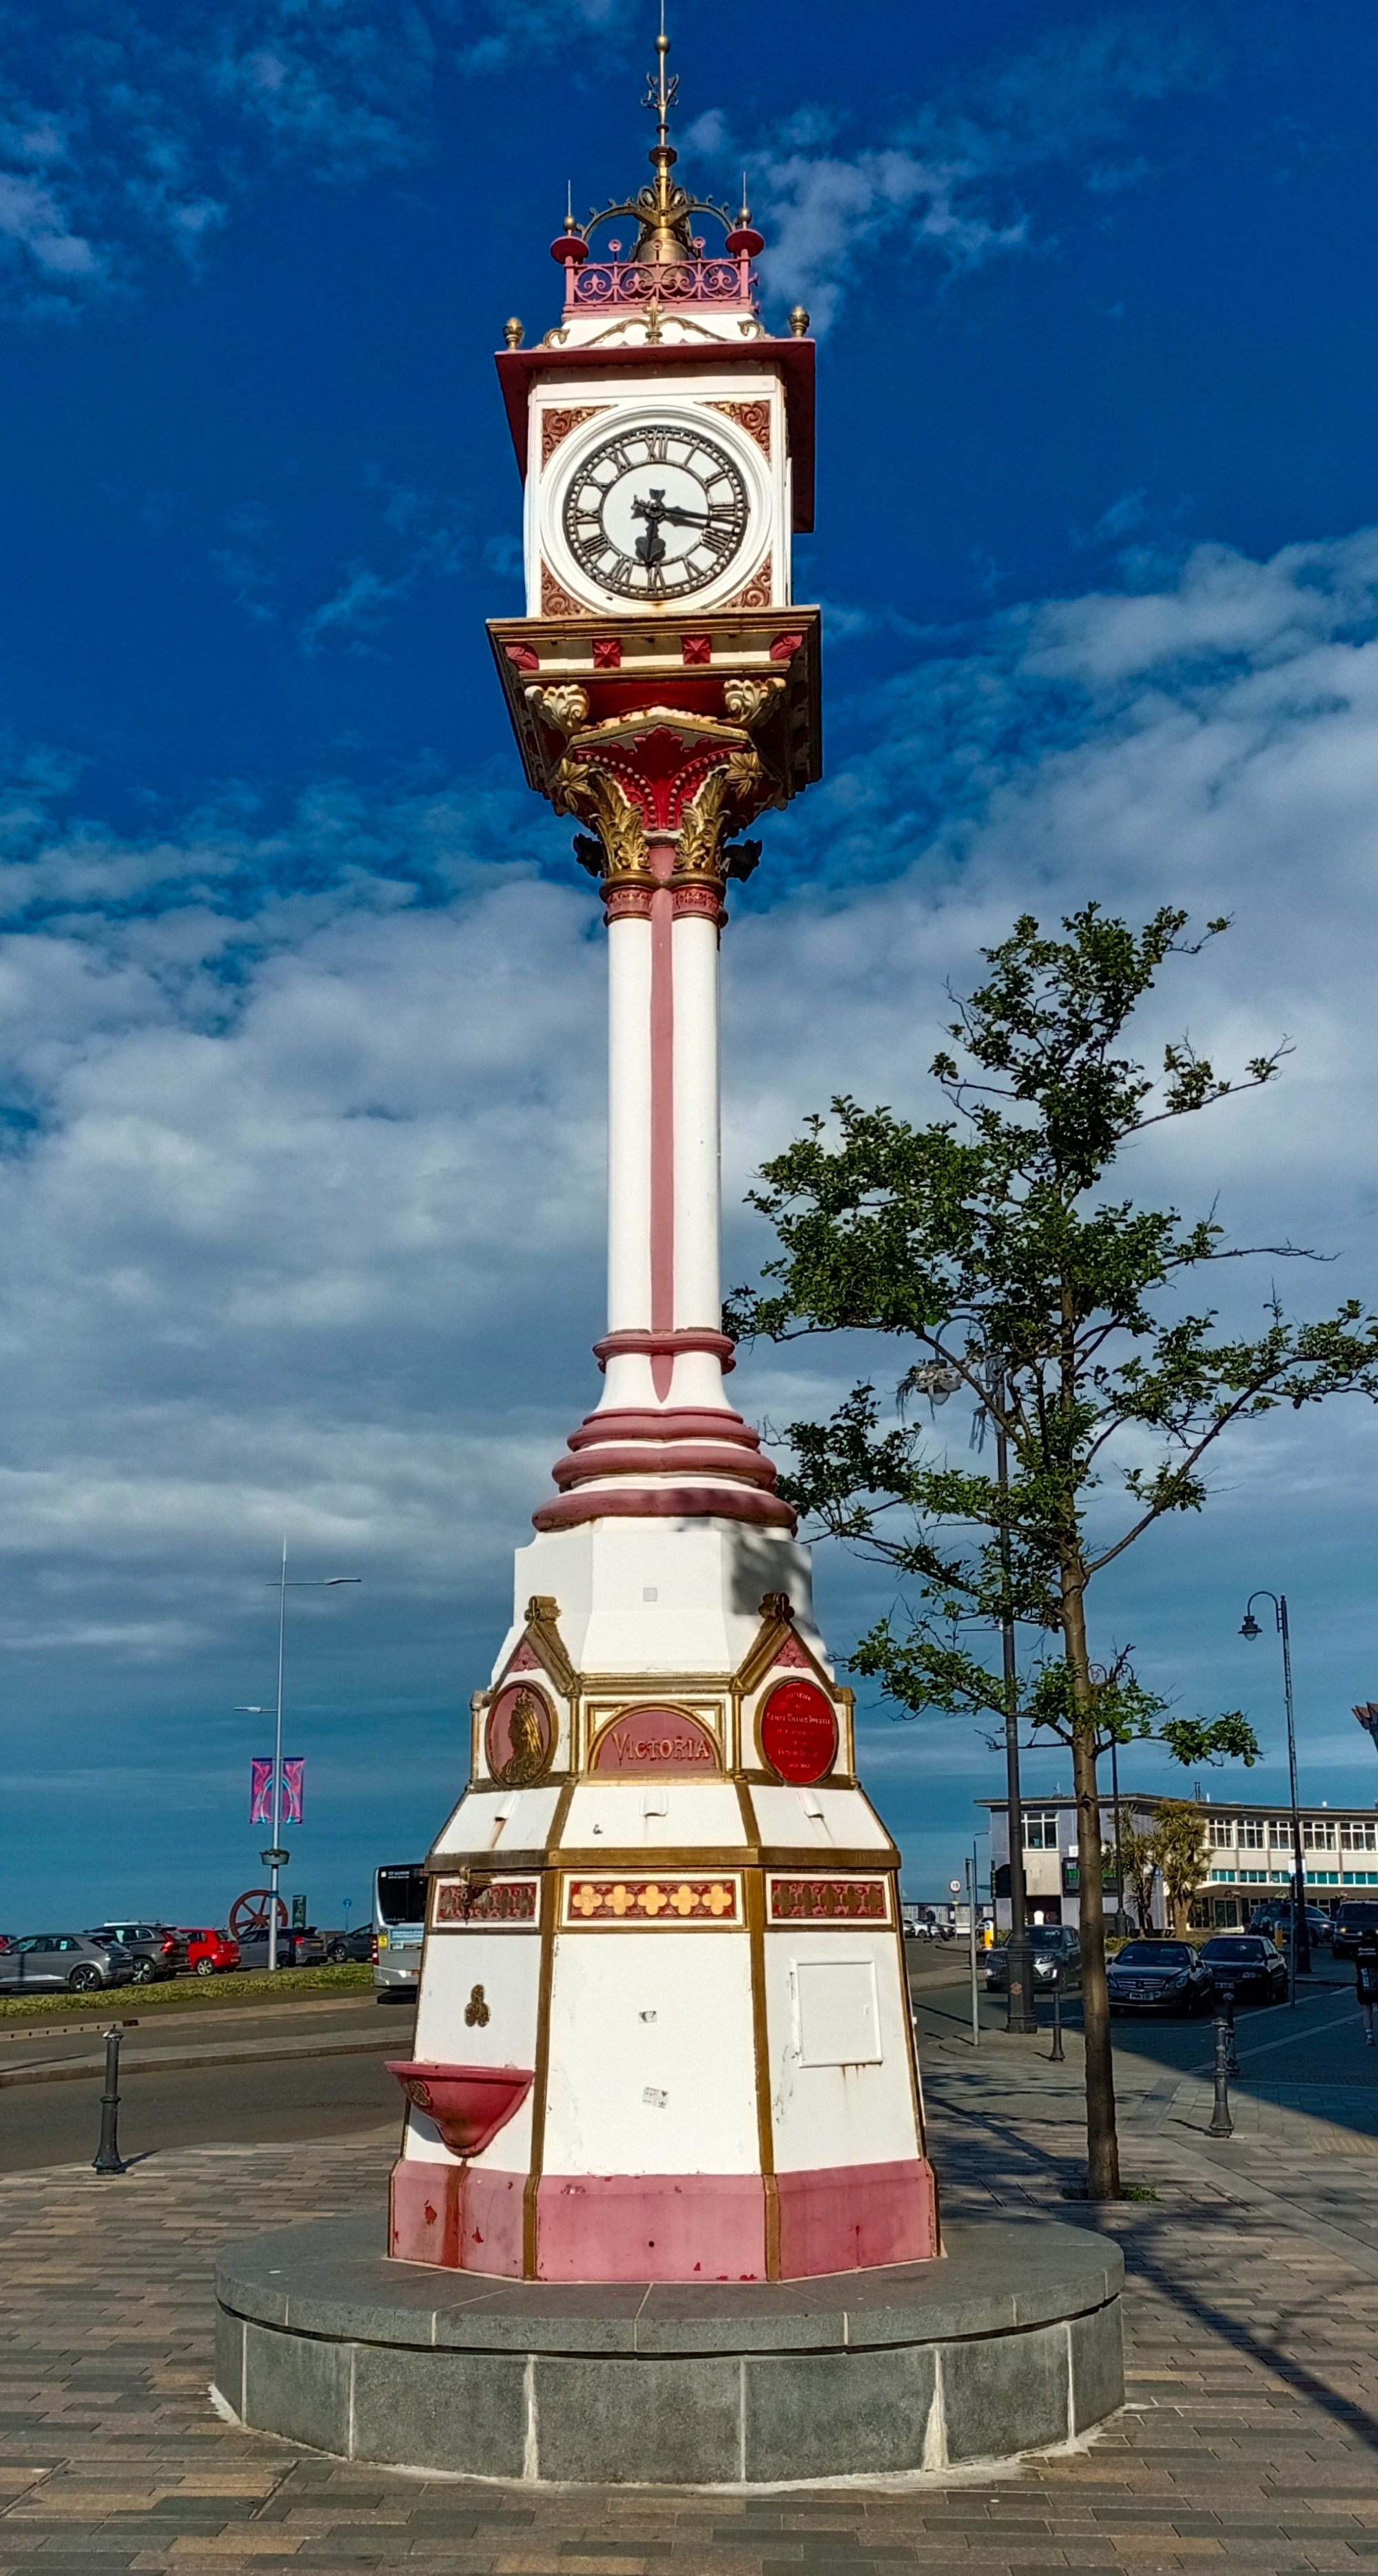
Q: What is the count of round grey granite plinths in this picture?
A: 1